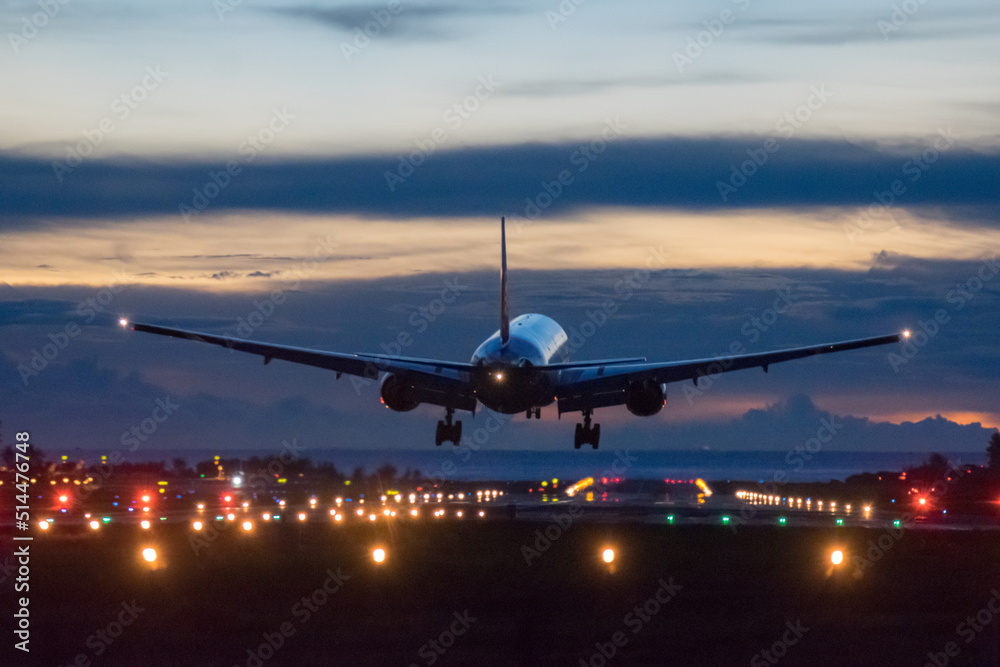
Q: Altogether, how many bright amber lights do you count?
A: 4